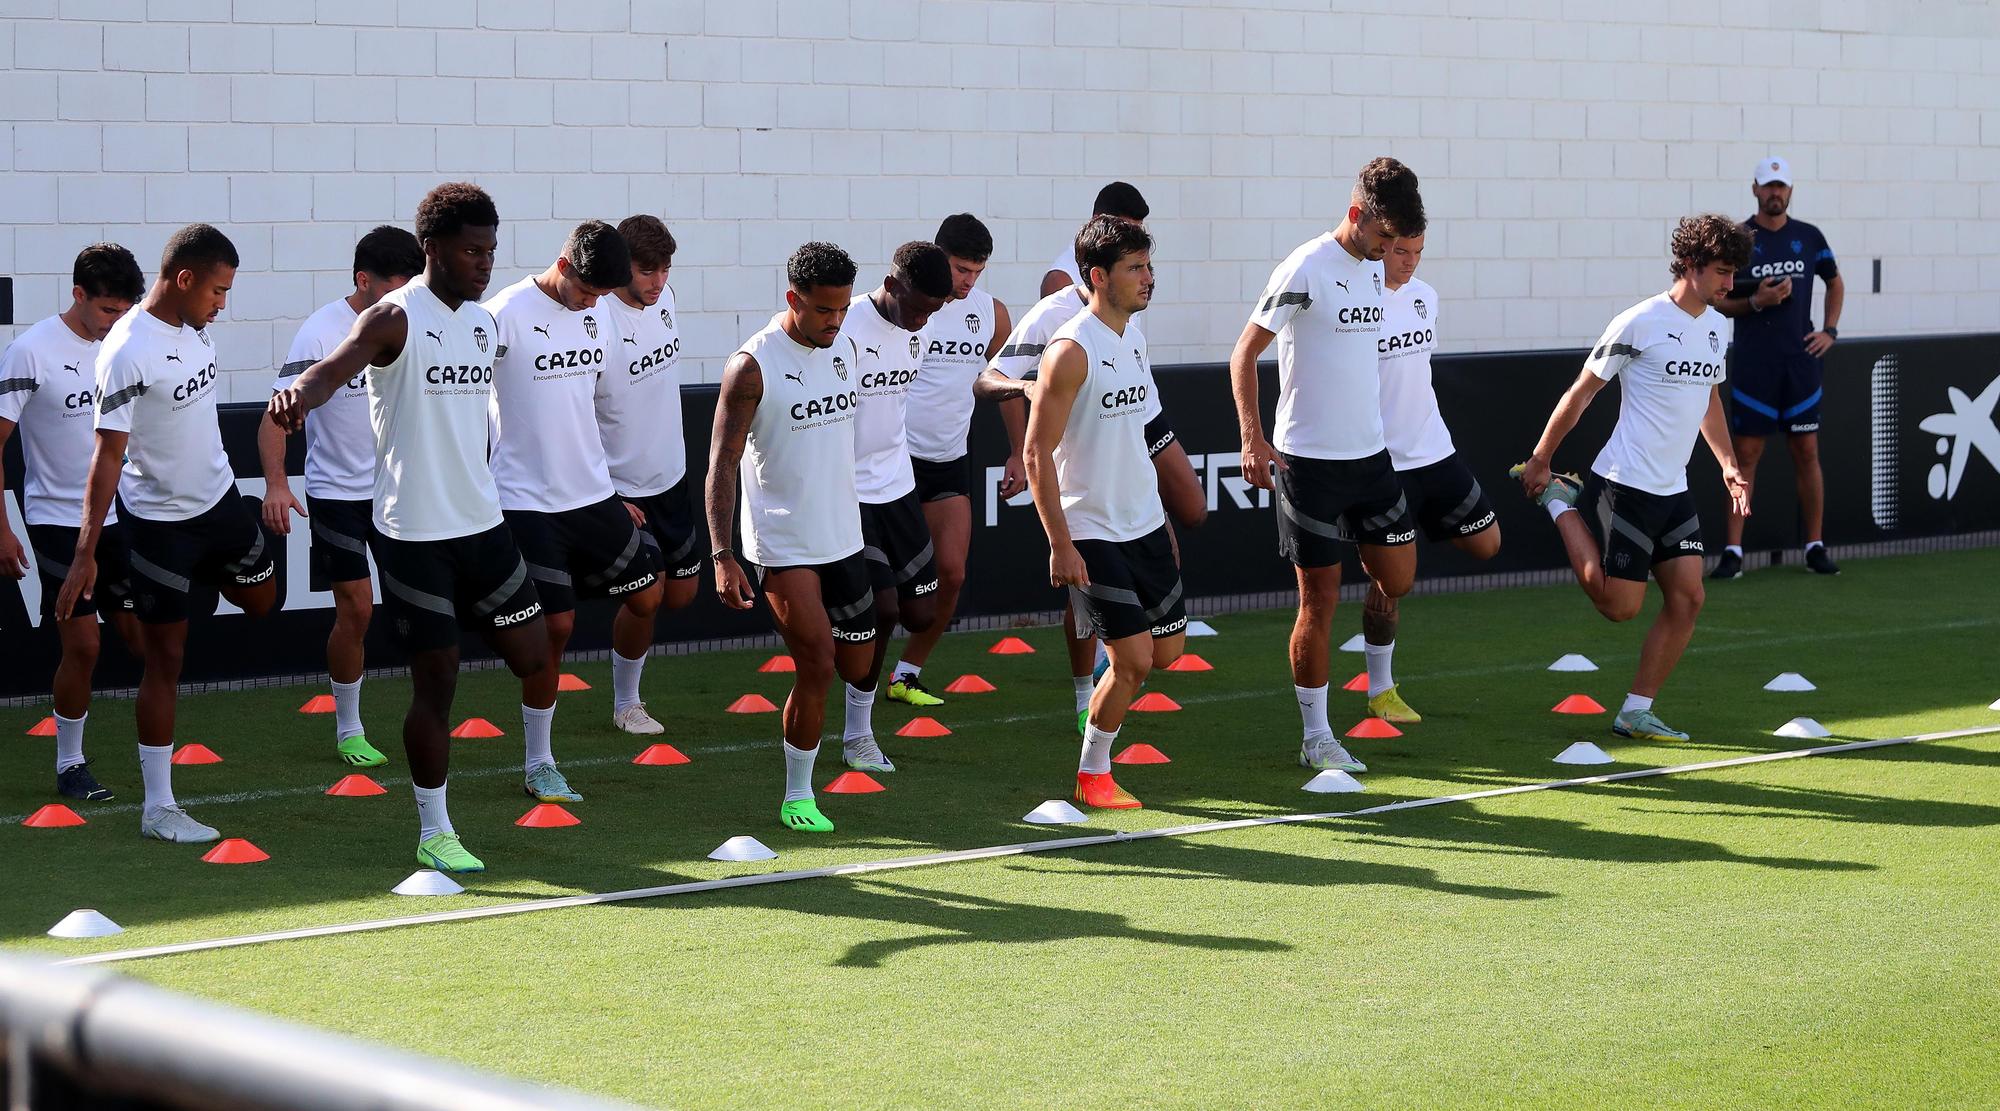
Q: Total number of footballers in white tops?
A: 15